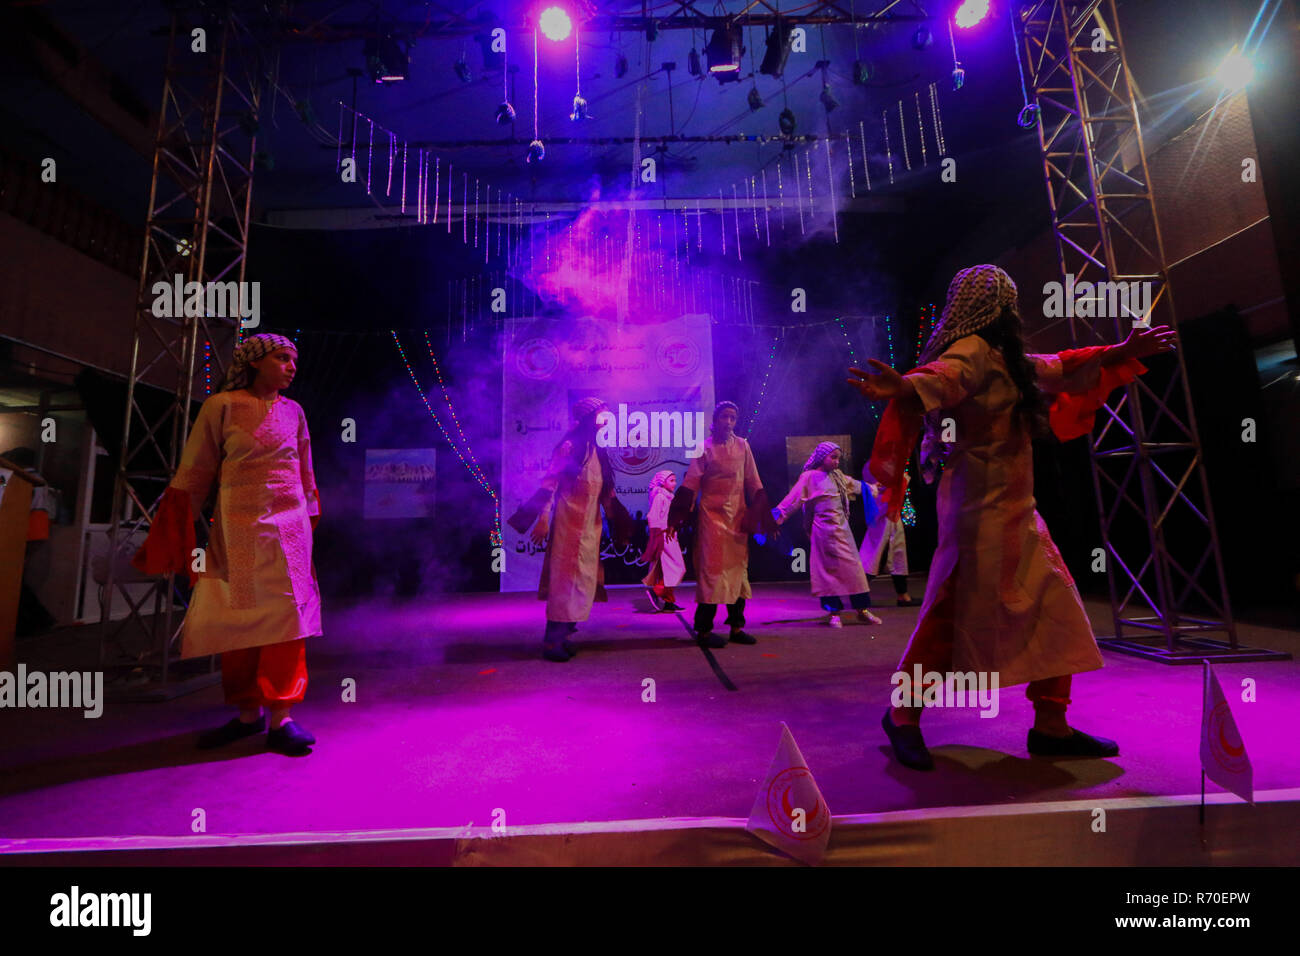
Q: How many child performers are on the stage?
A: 7